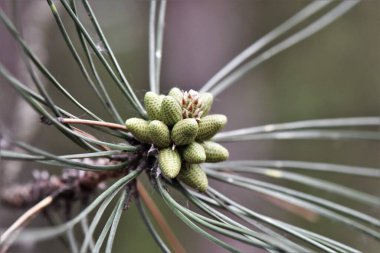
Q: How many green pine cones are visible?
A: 12